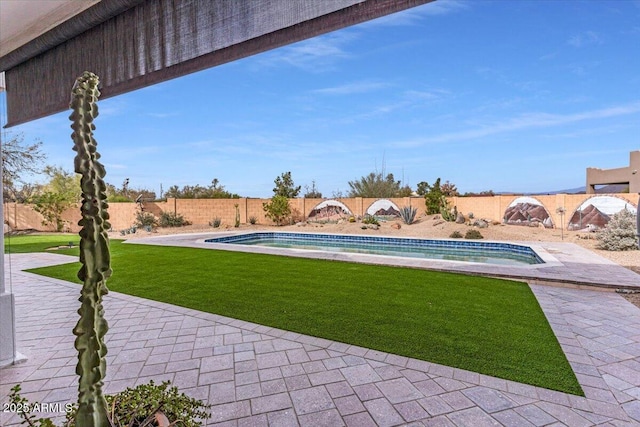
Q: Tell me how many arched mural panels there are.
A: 4